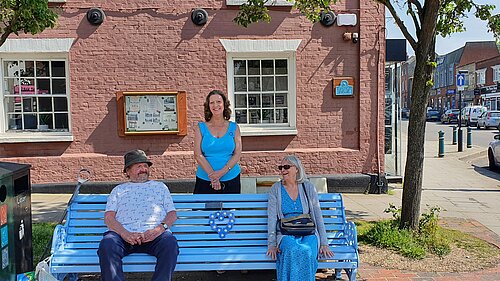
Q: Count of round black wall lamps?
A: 3